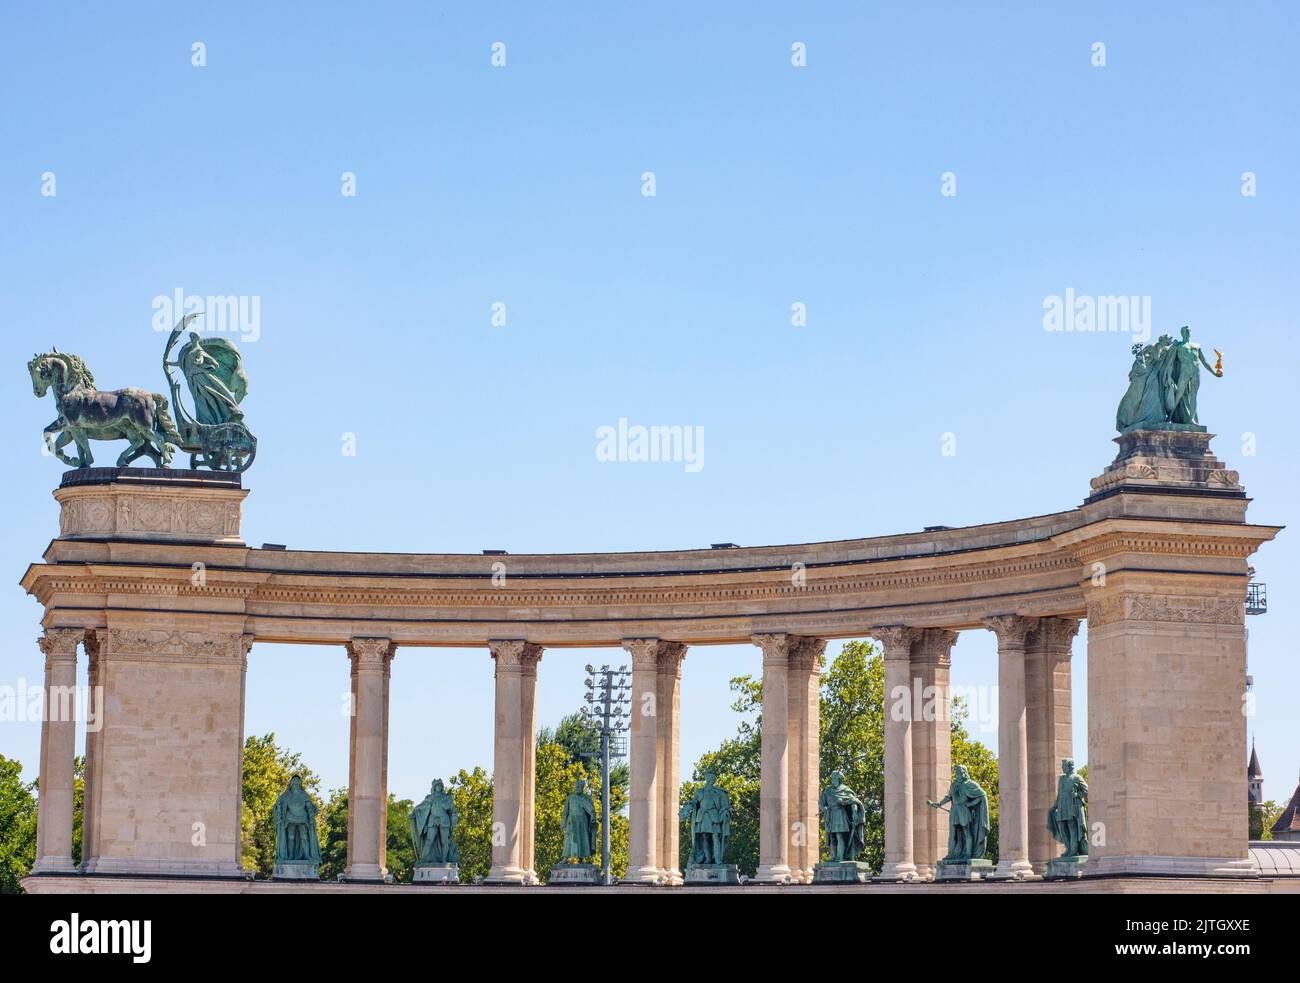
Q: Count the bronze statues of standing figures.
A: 7